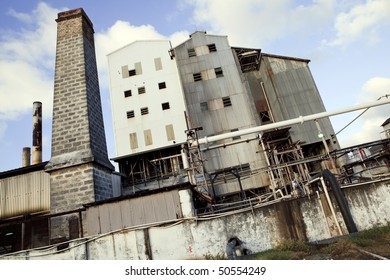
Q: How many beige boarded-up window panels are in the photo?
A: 6